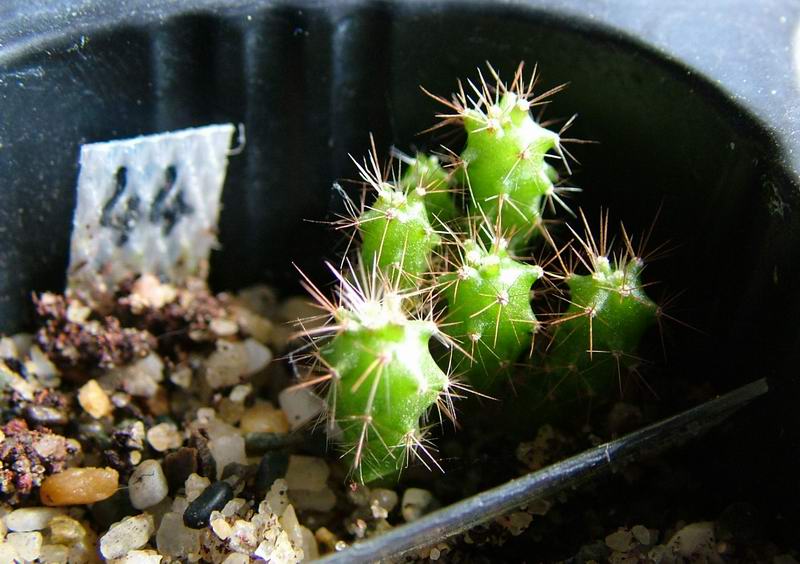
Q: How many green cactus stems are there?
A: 6